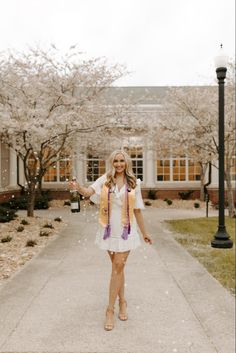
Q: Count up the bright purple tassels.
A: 2